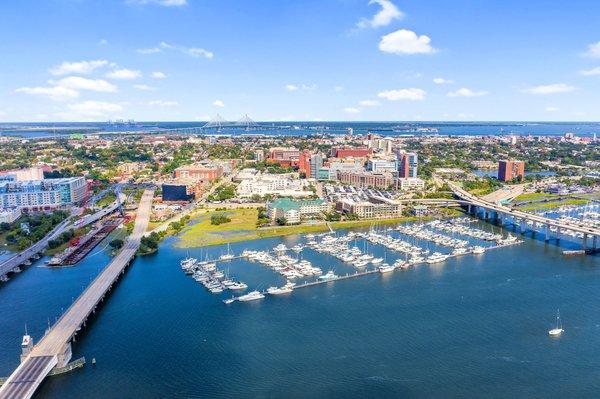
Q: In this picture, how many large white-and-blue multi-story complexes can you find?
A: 1